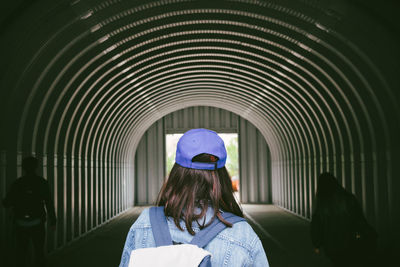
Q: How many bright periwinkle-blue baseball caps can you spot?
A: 1